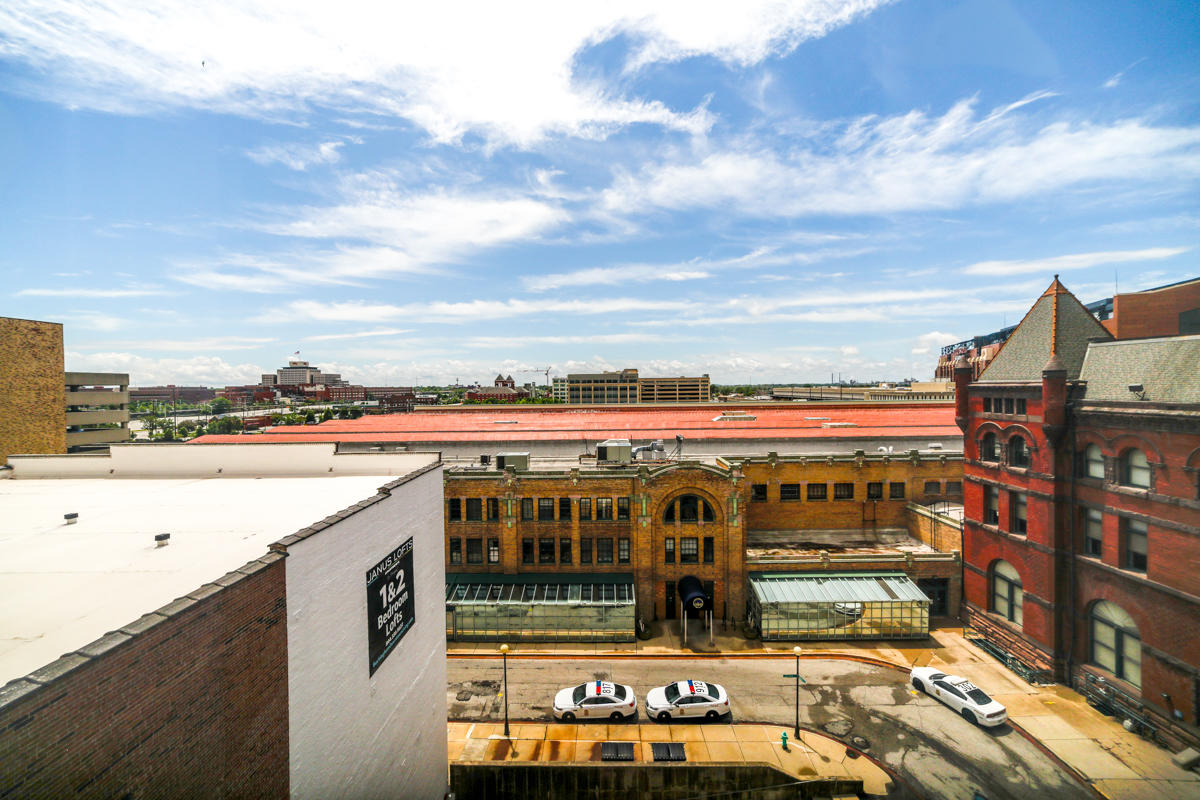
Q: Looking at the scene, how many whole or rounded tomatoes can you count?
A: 0